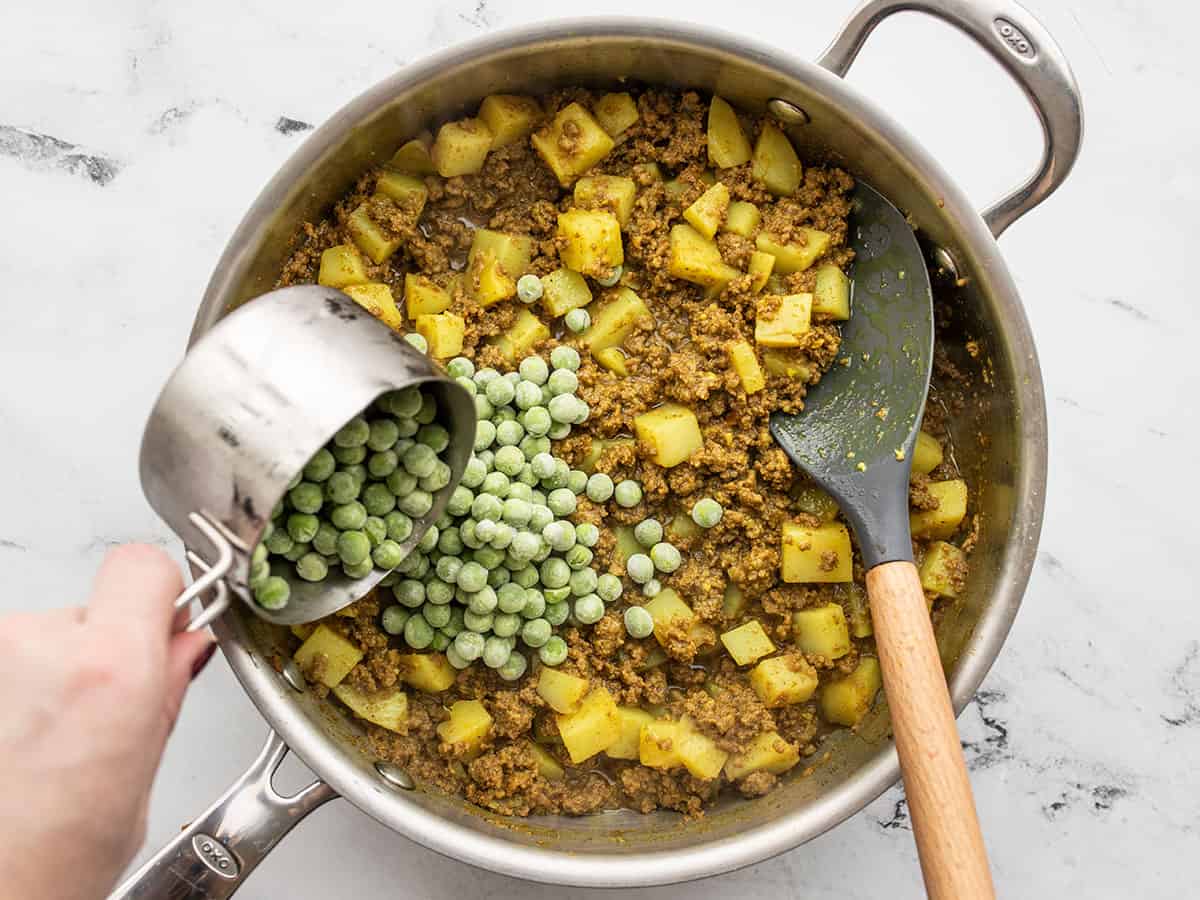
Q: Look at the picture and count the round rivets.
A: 4